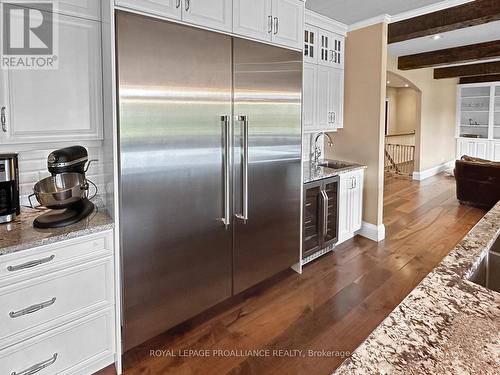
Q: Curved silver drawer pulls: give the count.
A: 3